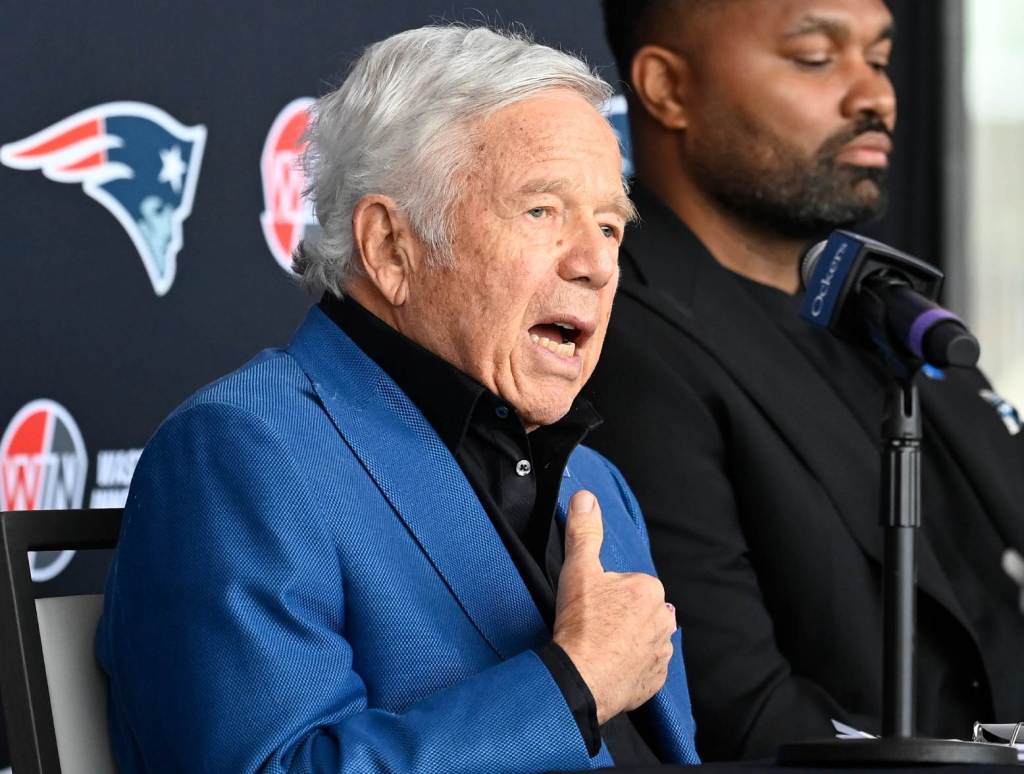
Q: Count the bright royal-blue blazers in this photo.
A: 1